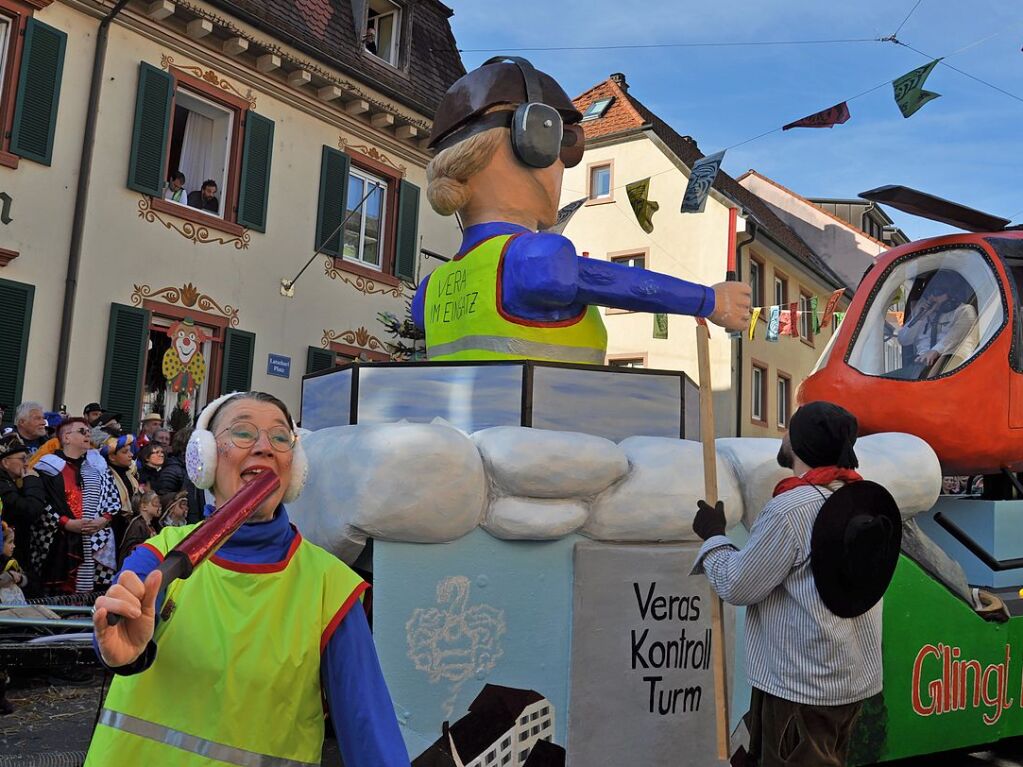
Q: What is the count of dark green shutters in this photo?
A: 9